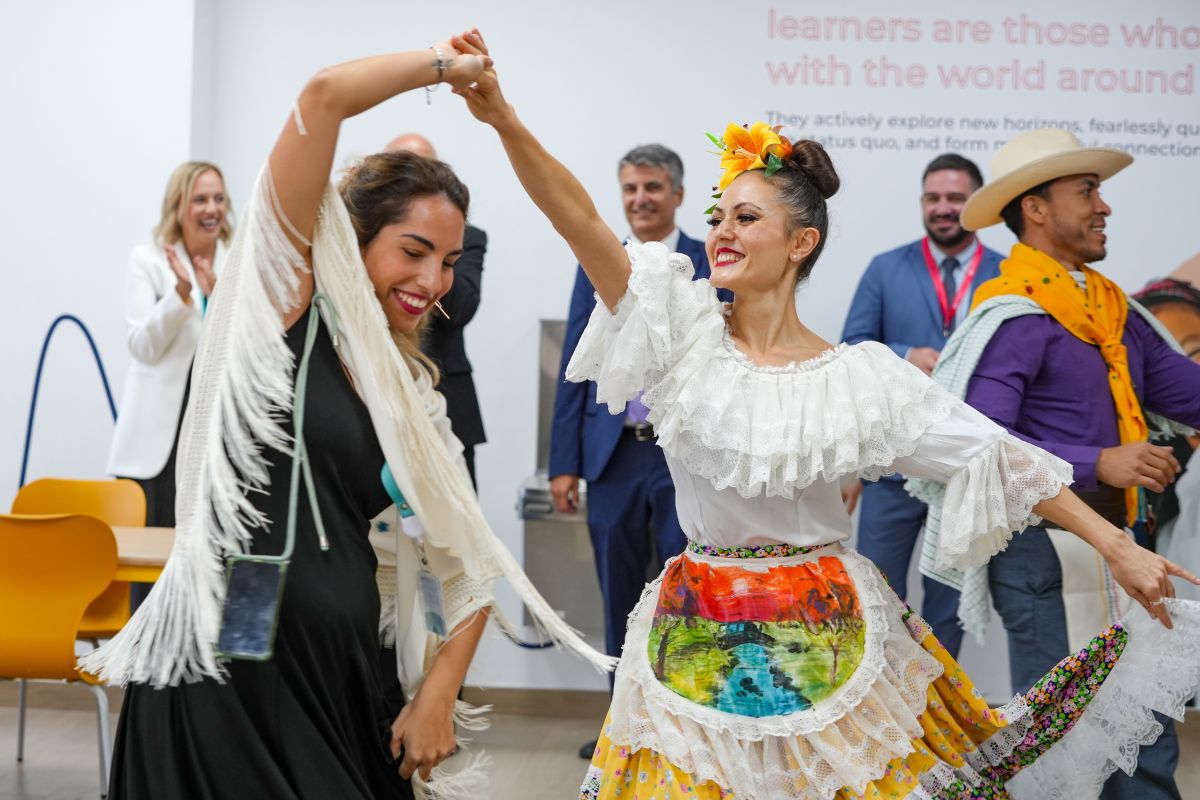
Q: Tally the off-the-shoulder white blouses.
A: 1